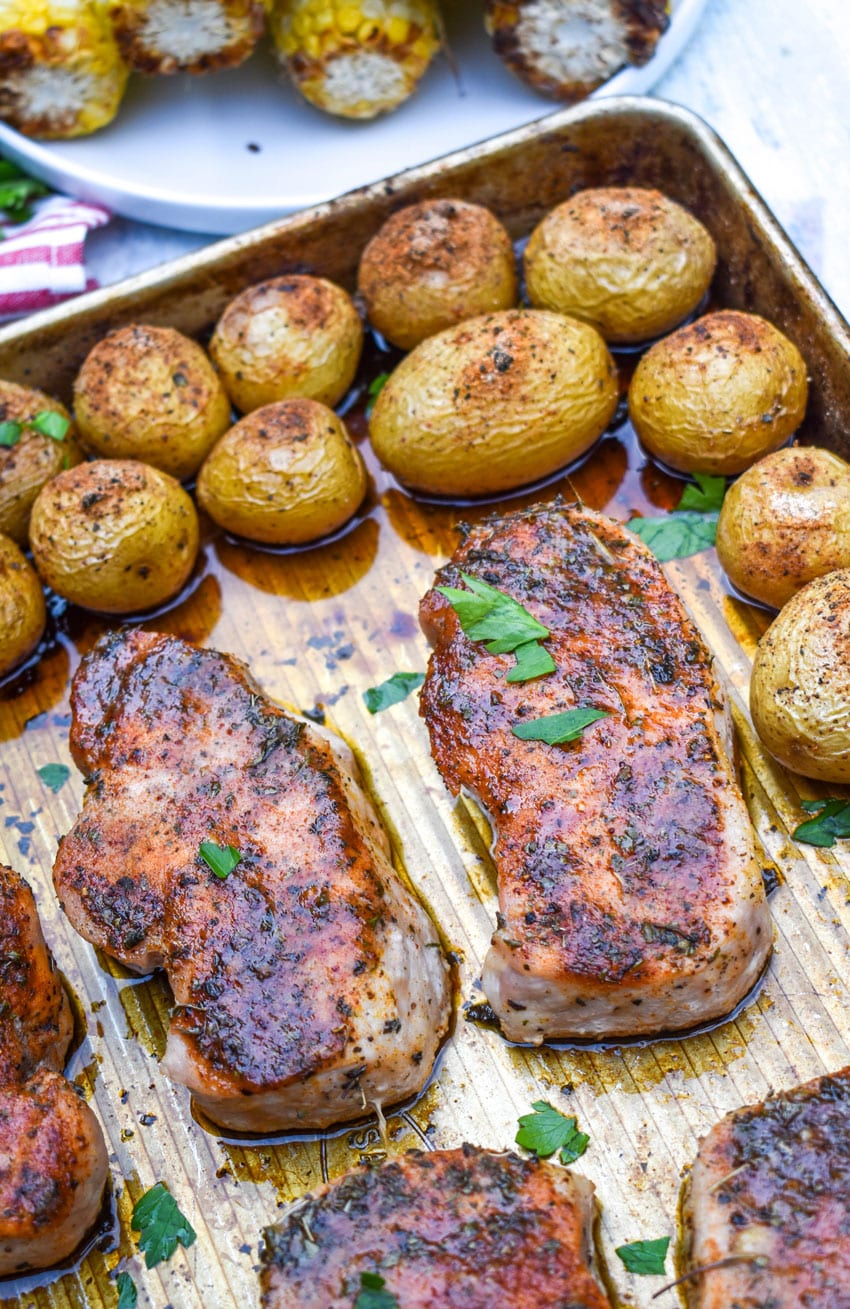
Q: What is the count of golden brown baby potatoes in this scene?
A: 12